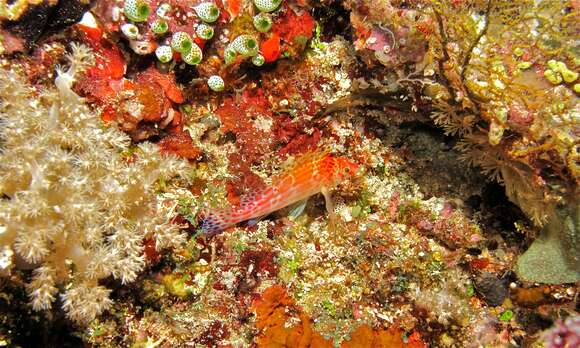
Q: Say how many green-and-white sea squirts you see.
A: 14